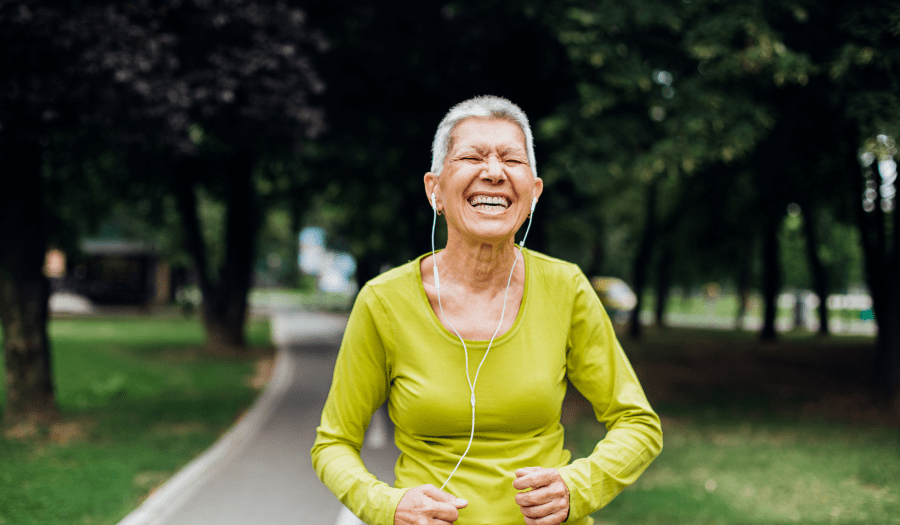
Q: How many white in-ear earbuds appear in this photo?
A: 2